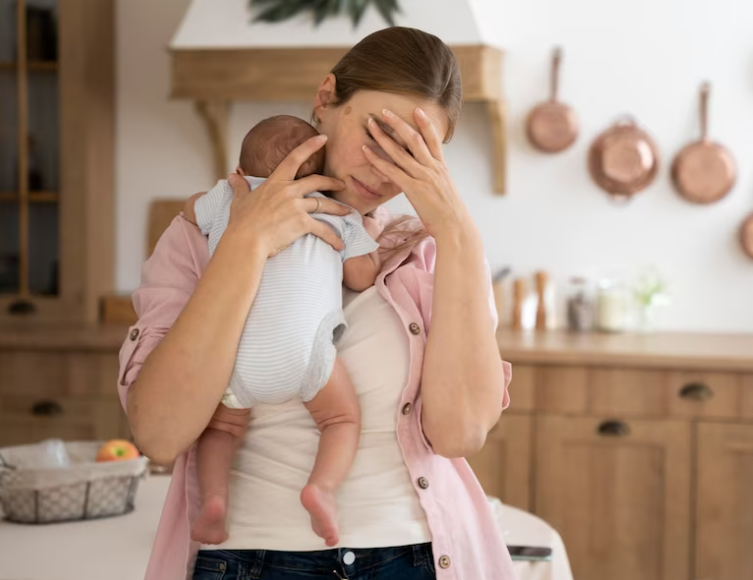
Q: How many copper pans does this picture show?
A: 4